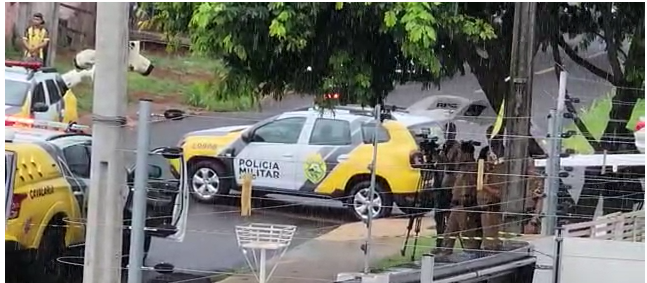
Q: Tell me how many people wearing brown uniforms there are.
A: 2